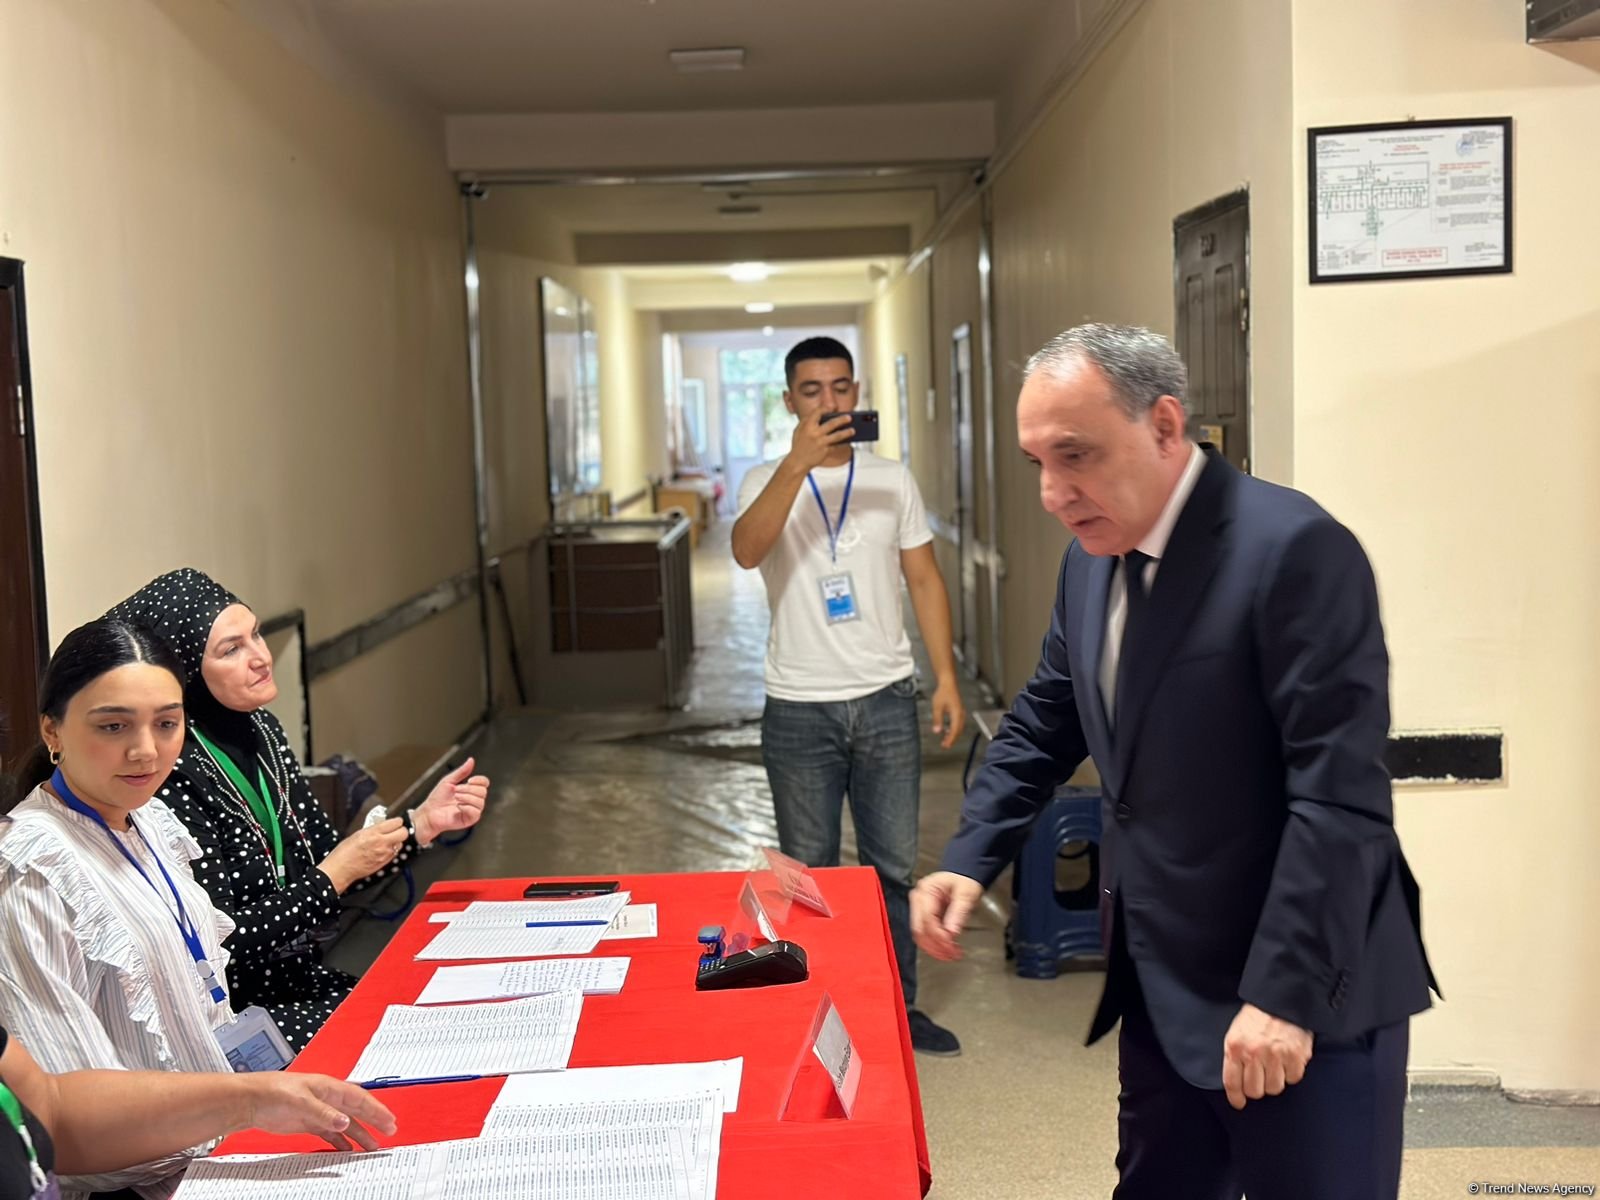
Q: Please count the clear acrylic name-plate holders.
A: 3